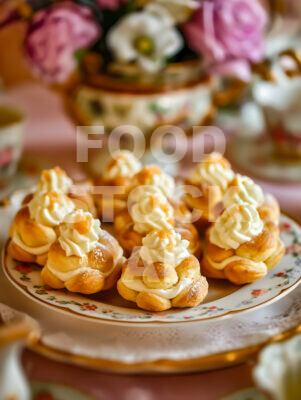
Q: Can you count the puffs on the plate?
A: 10